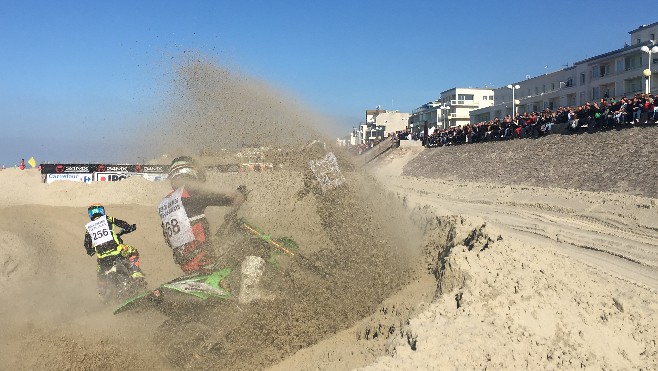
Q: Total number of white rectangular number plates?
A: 3